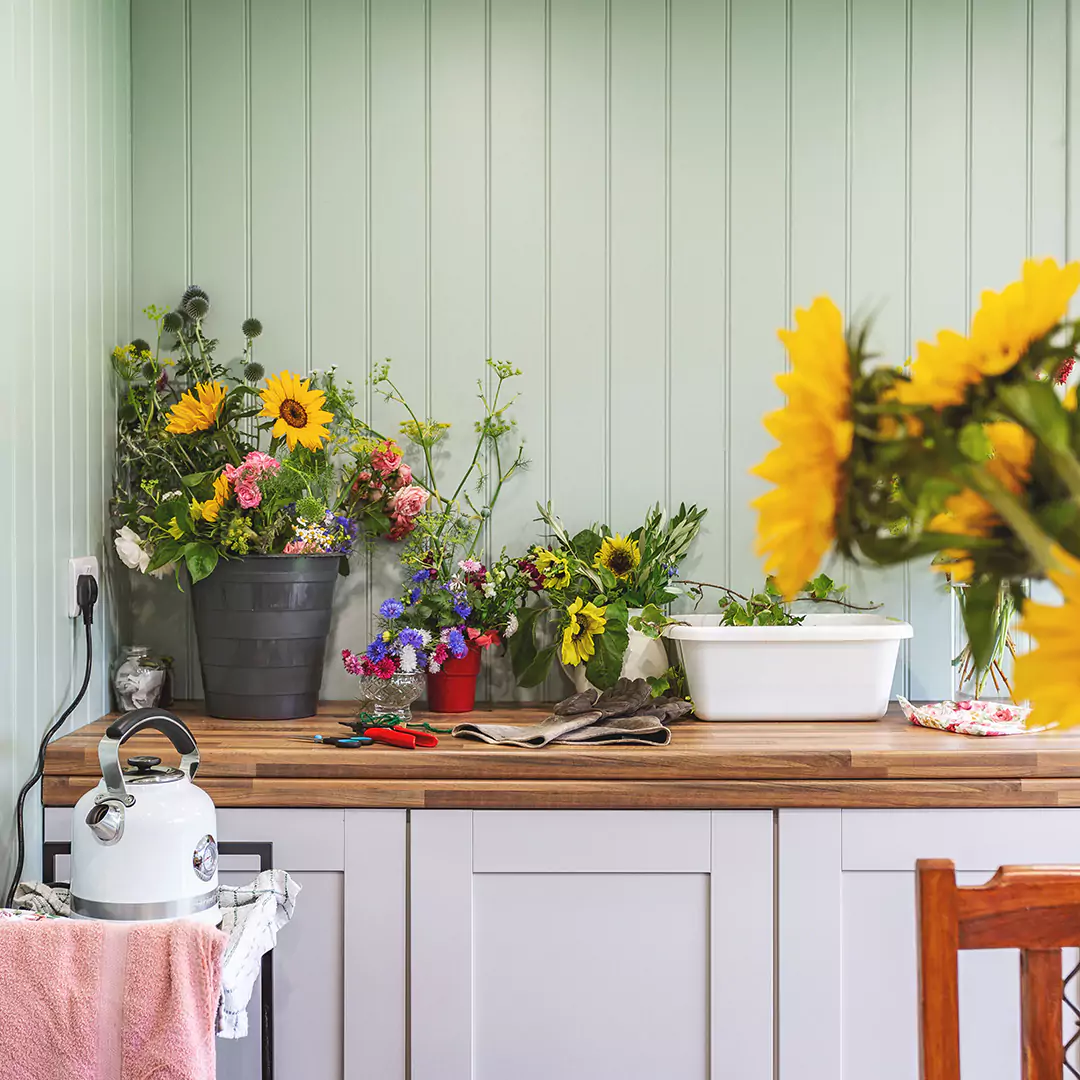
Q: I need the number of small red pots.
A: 1